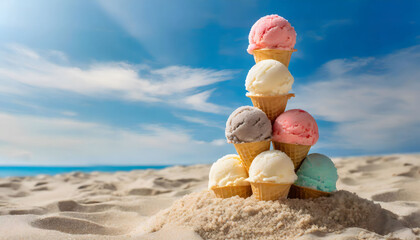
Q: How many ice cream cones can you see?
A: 7